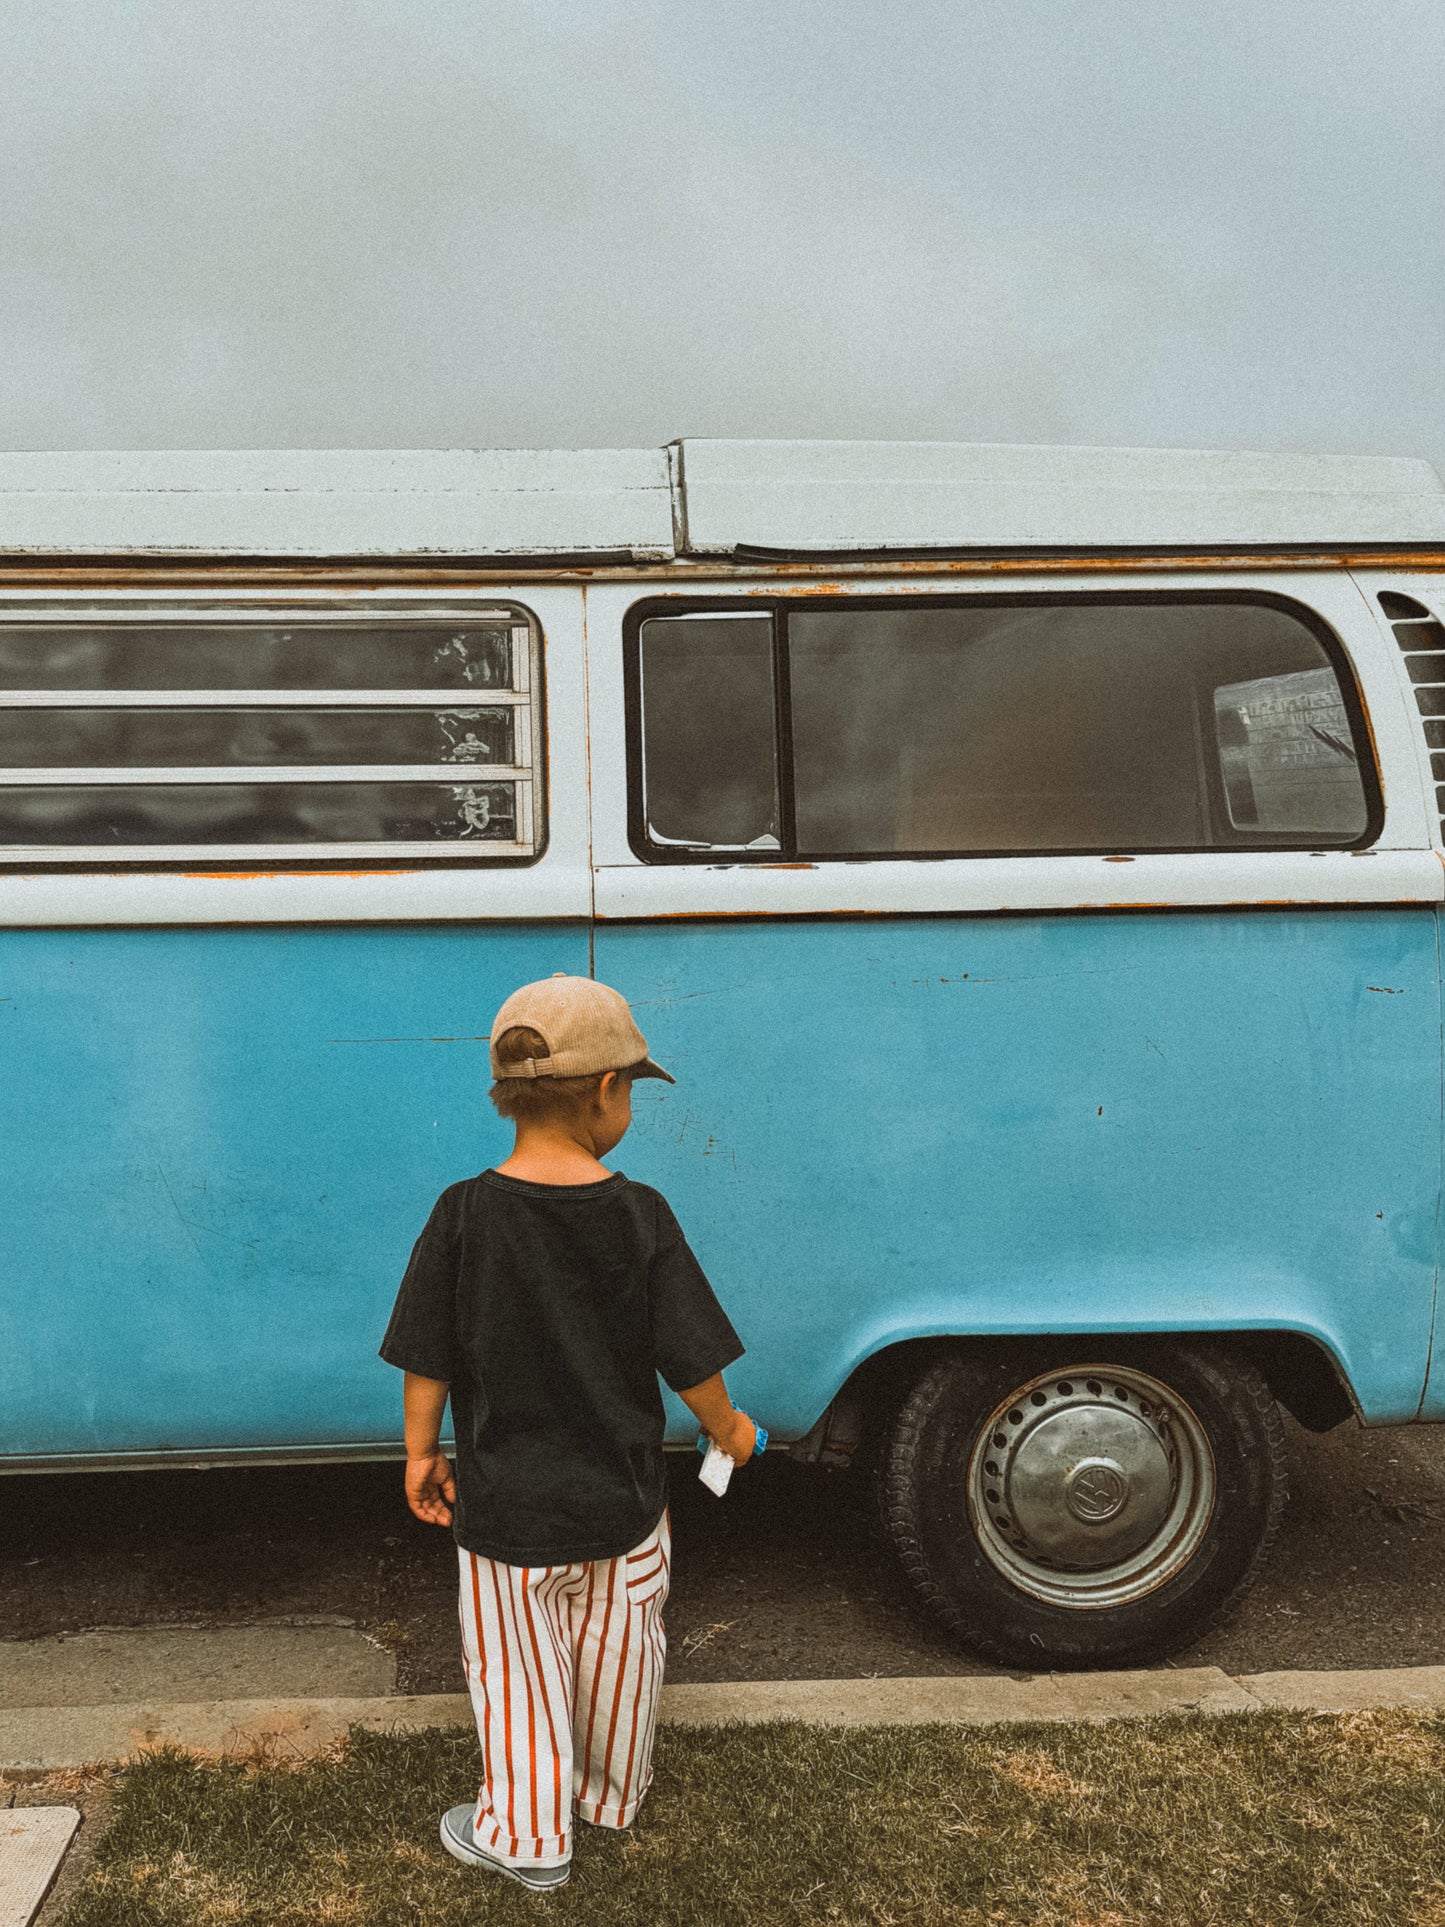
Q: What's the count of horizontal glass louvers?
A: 3